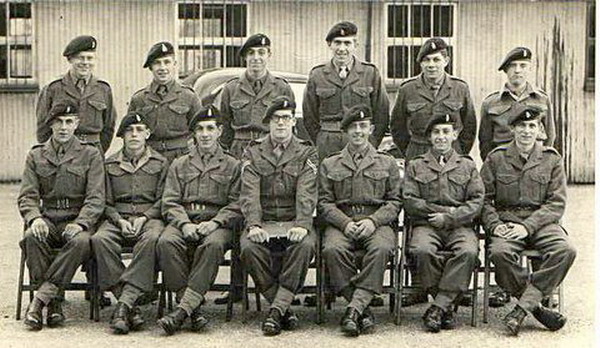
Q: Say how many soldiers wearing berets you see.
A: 13